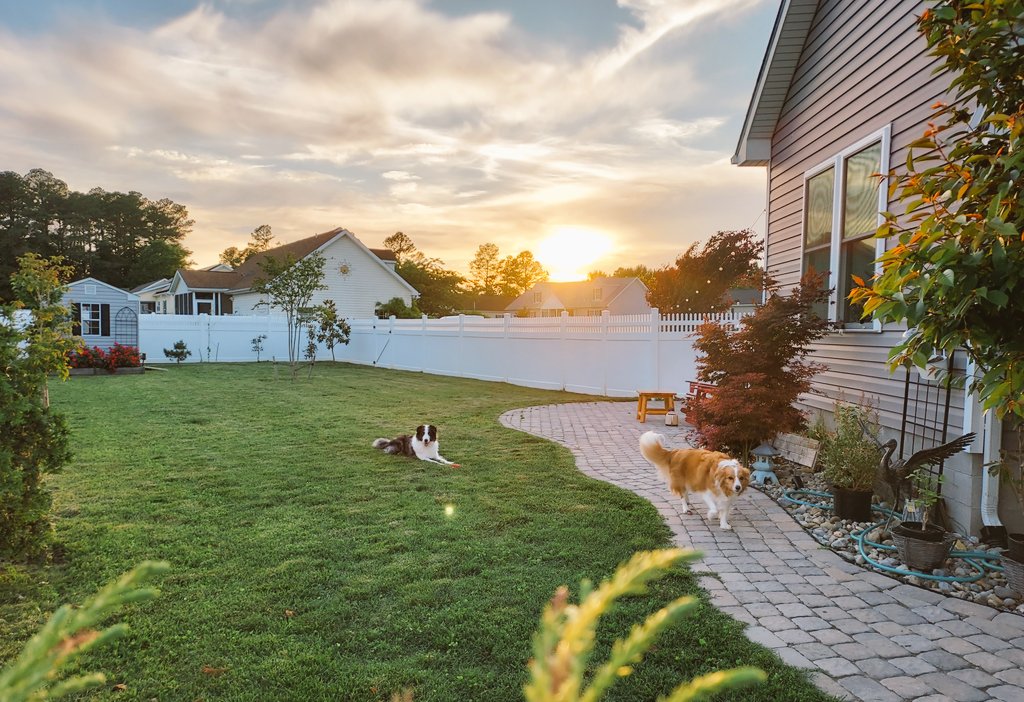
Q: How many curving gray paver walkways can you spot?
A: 1